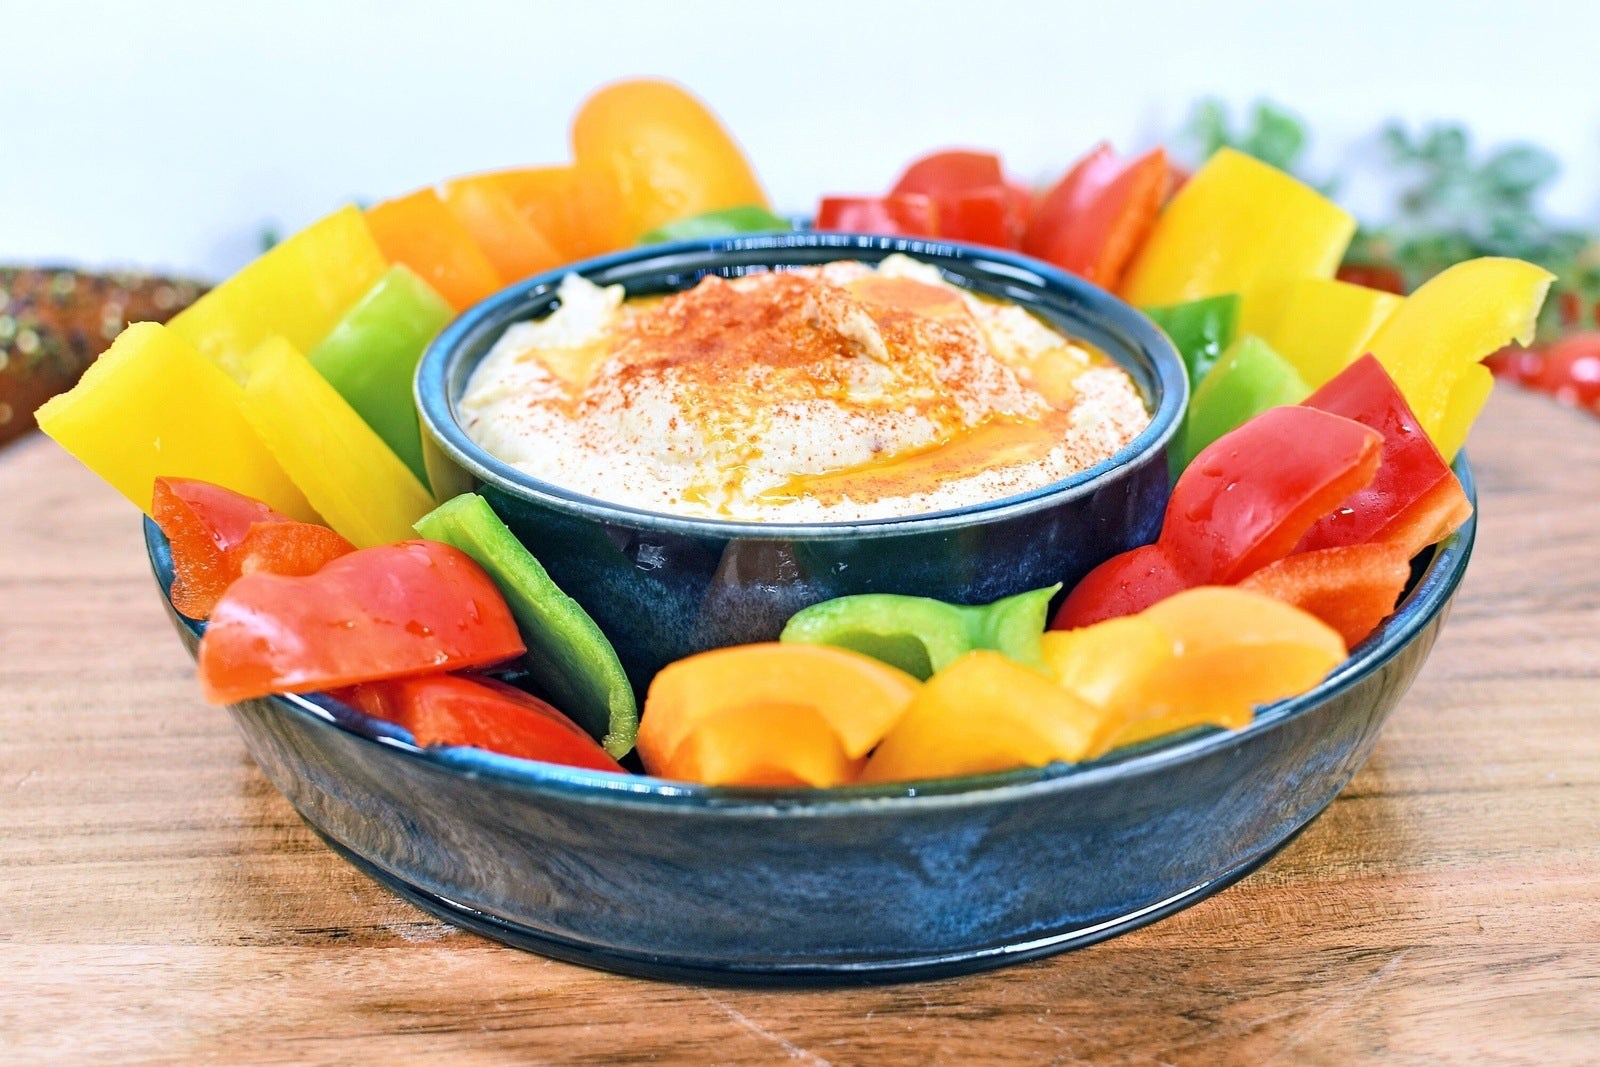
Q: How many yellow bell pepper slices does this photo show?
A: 6